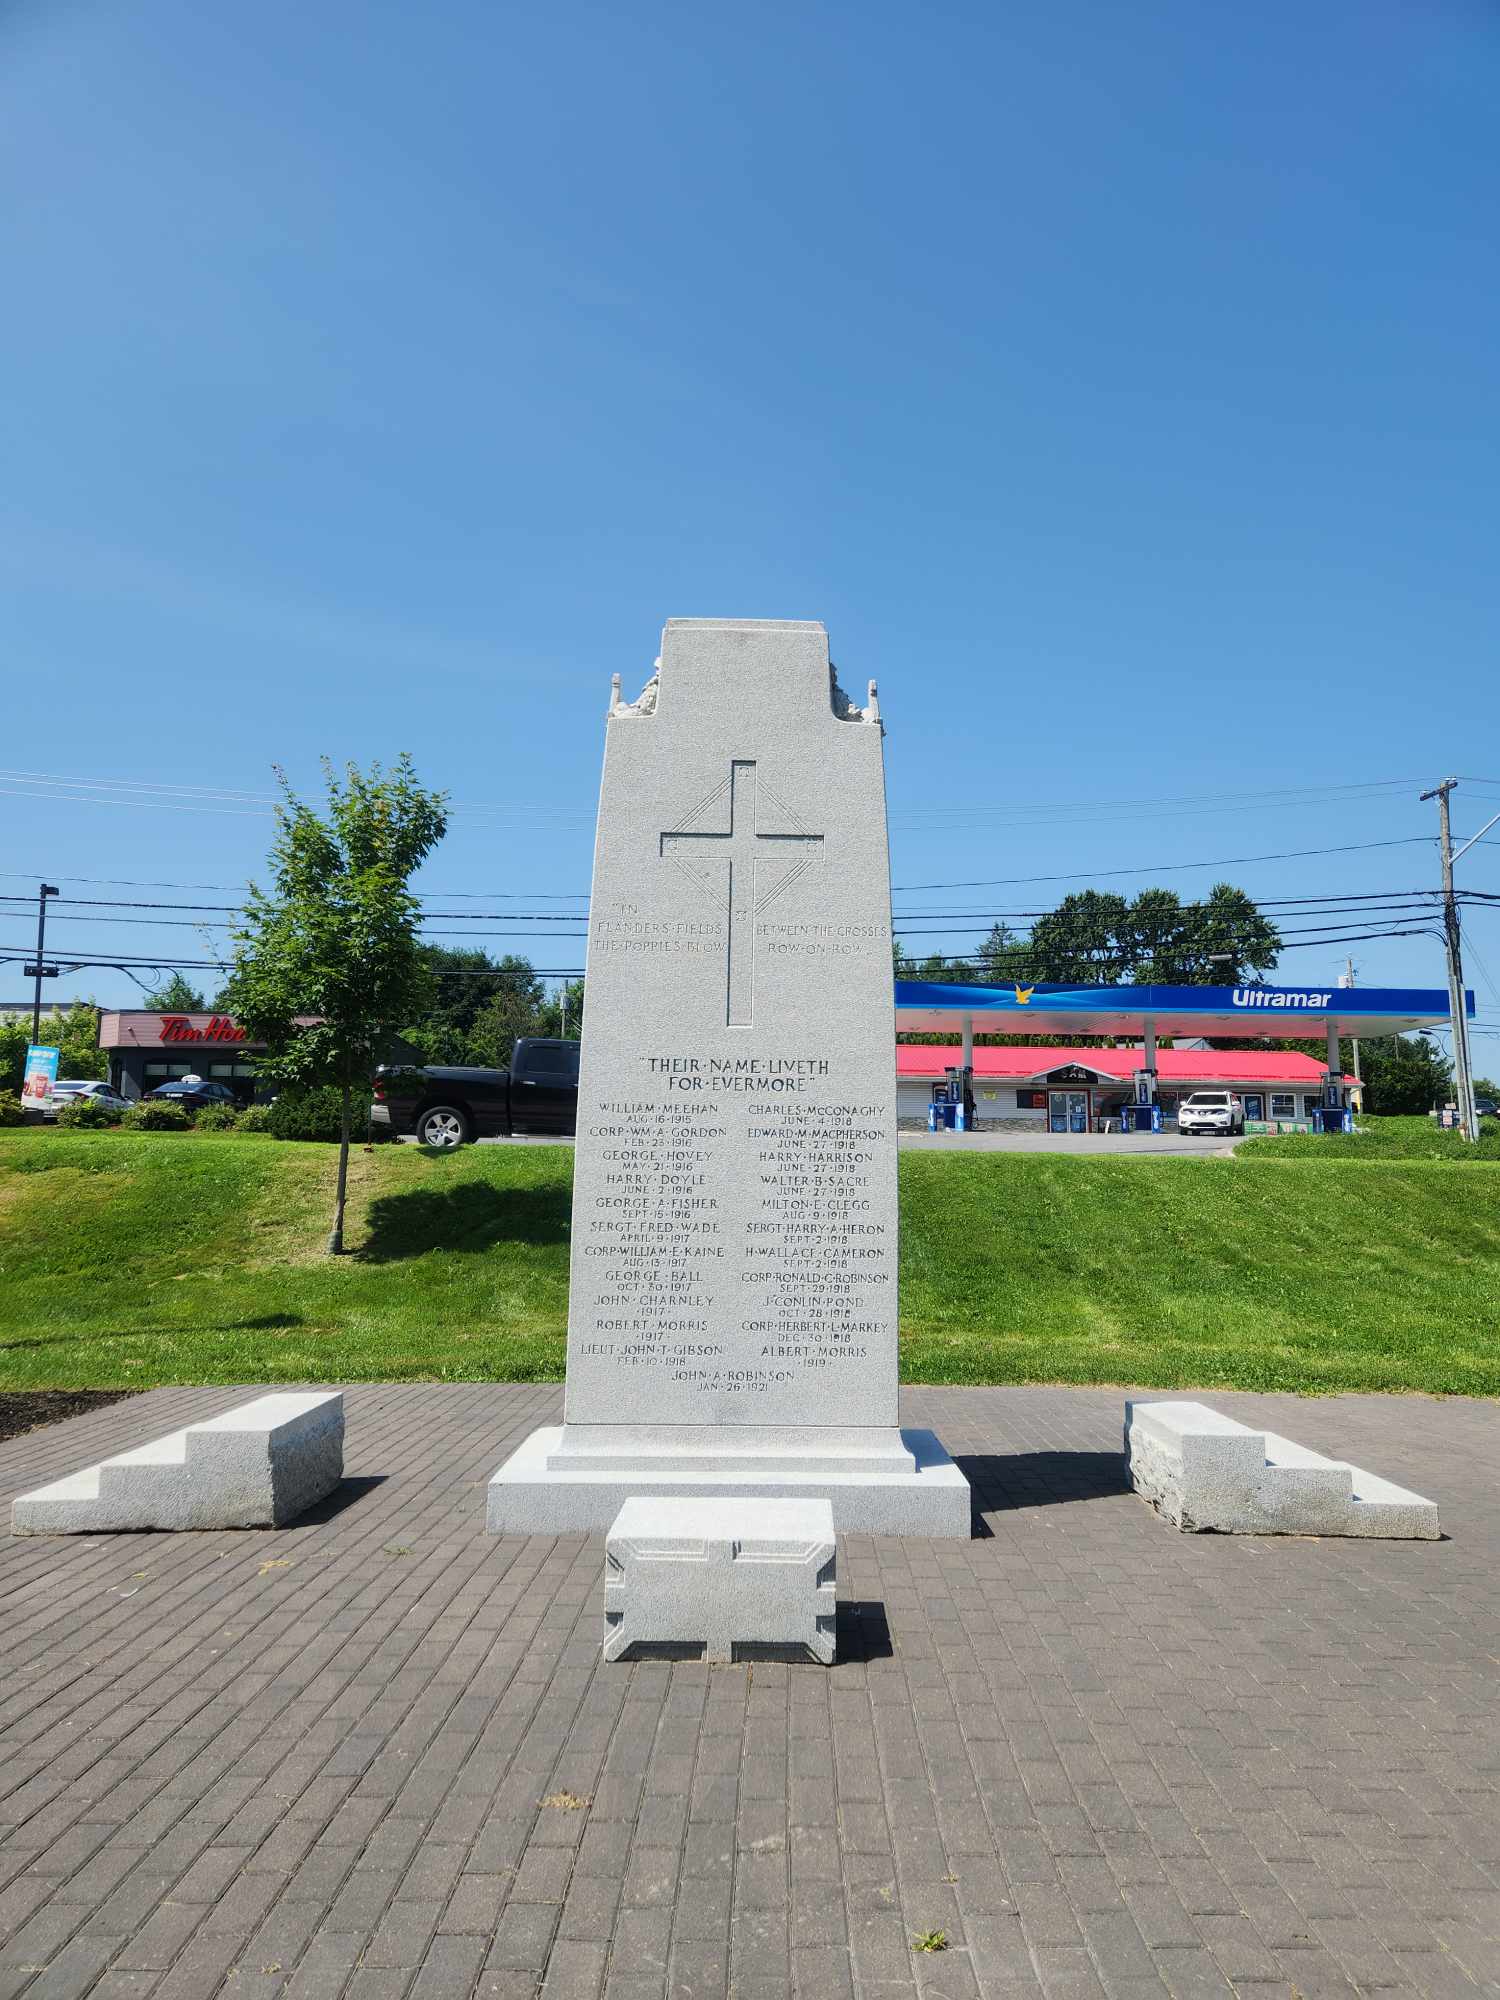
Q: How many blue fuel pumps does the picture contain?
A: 3